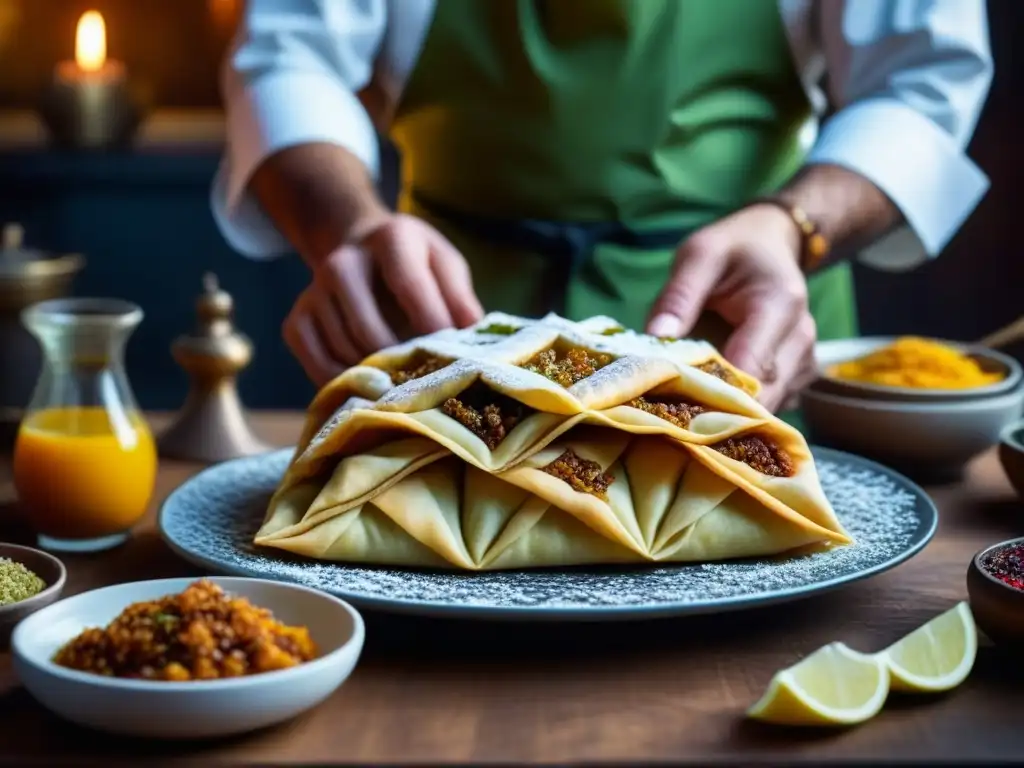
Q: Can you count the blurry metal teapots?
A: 2